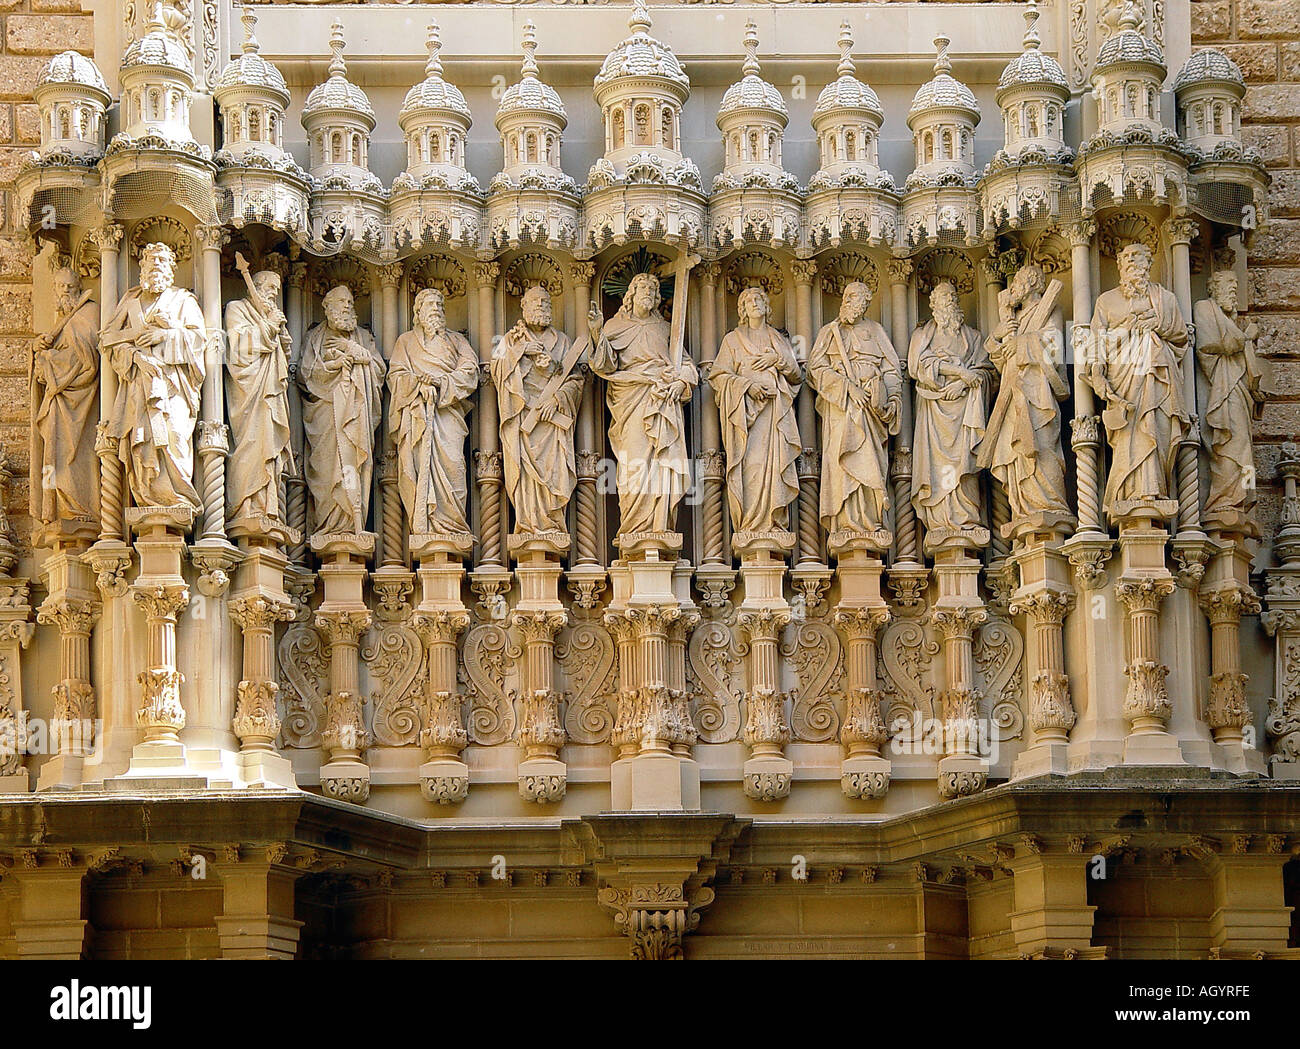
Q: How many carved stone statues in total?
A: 13